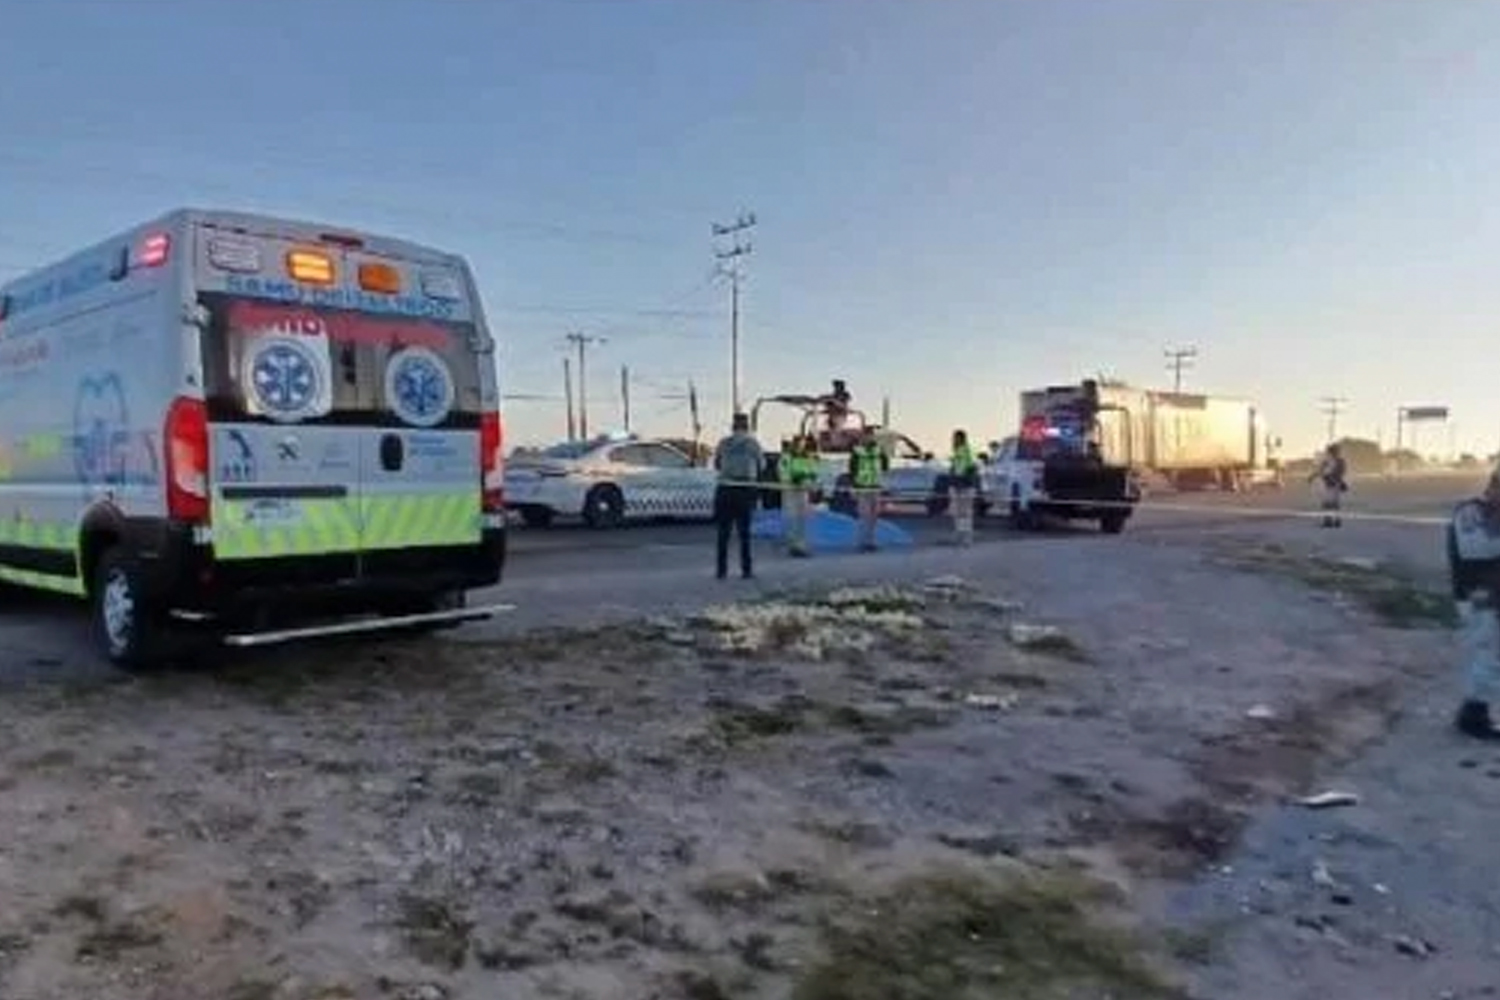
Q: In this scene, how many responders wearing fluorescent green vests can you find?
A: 3